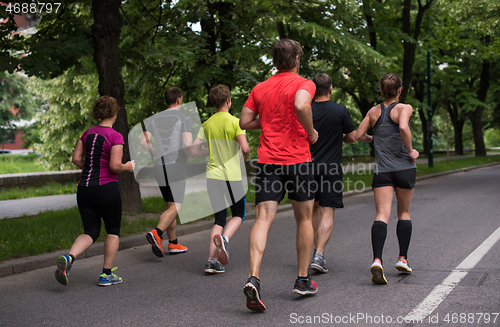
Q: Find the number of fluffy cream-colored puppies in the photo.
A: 0